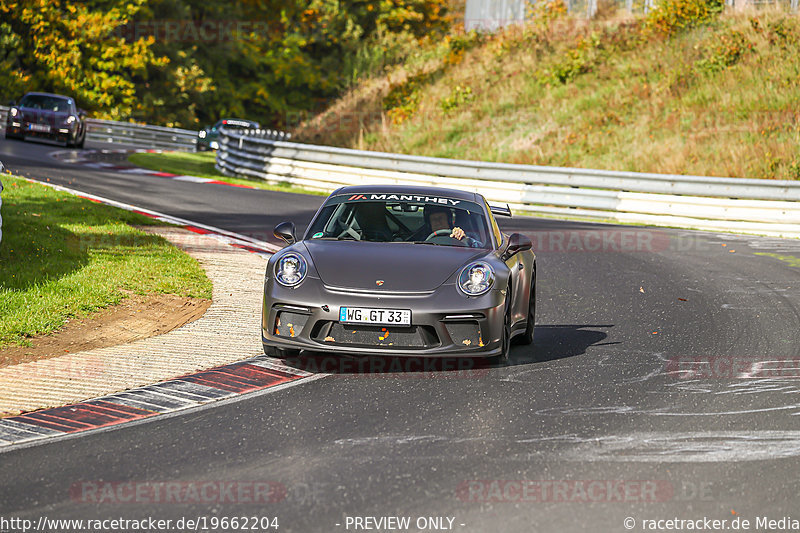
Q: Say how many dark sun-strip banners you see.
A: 1